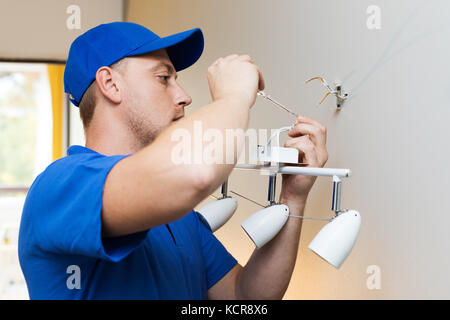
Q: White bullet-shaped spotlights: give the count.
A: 3